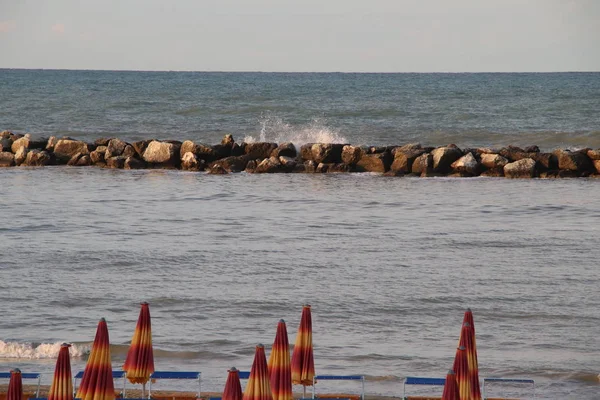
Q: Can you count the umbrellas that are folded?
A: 12